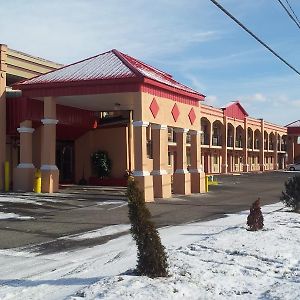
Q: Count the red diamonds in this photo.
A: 3